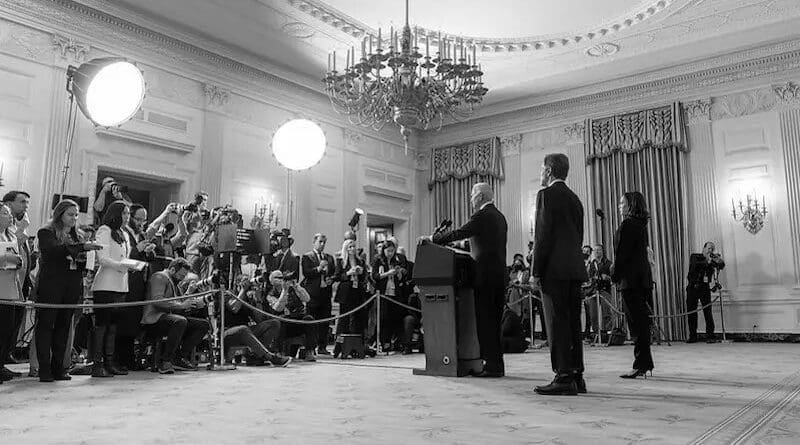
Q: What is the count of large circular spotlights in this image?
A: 2